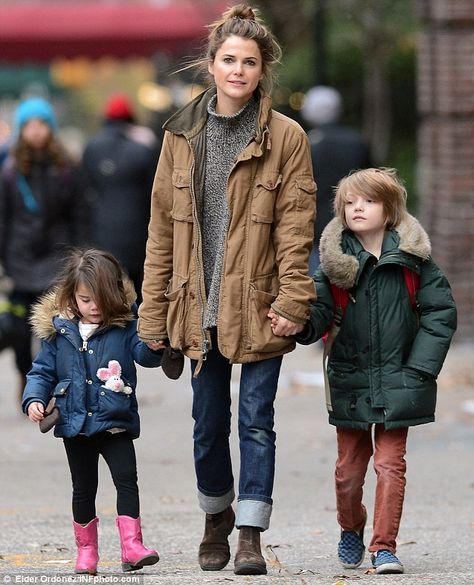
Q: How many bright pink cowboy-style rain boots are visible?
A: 2